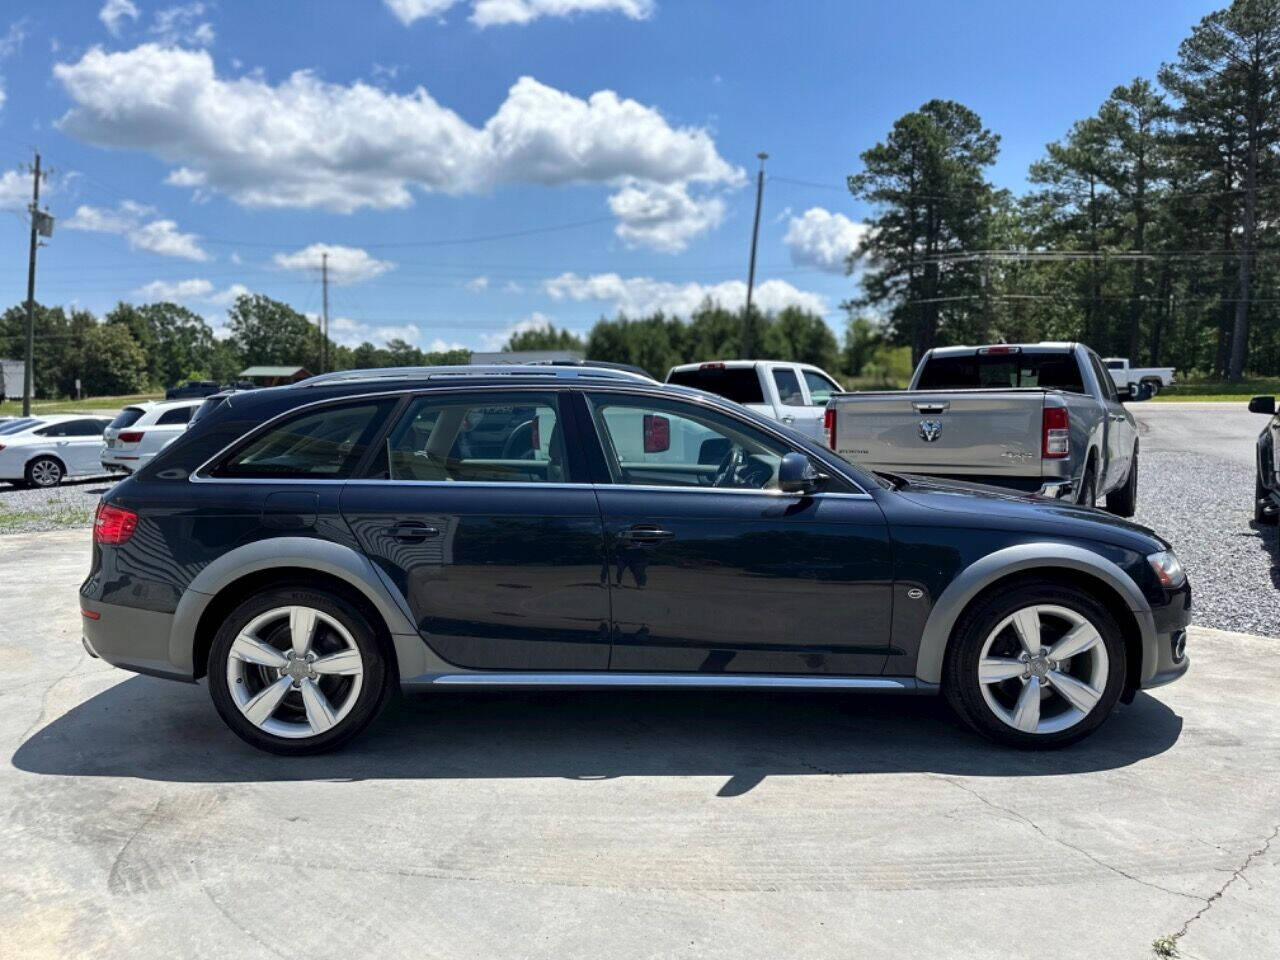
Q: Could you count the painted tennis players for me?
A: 0